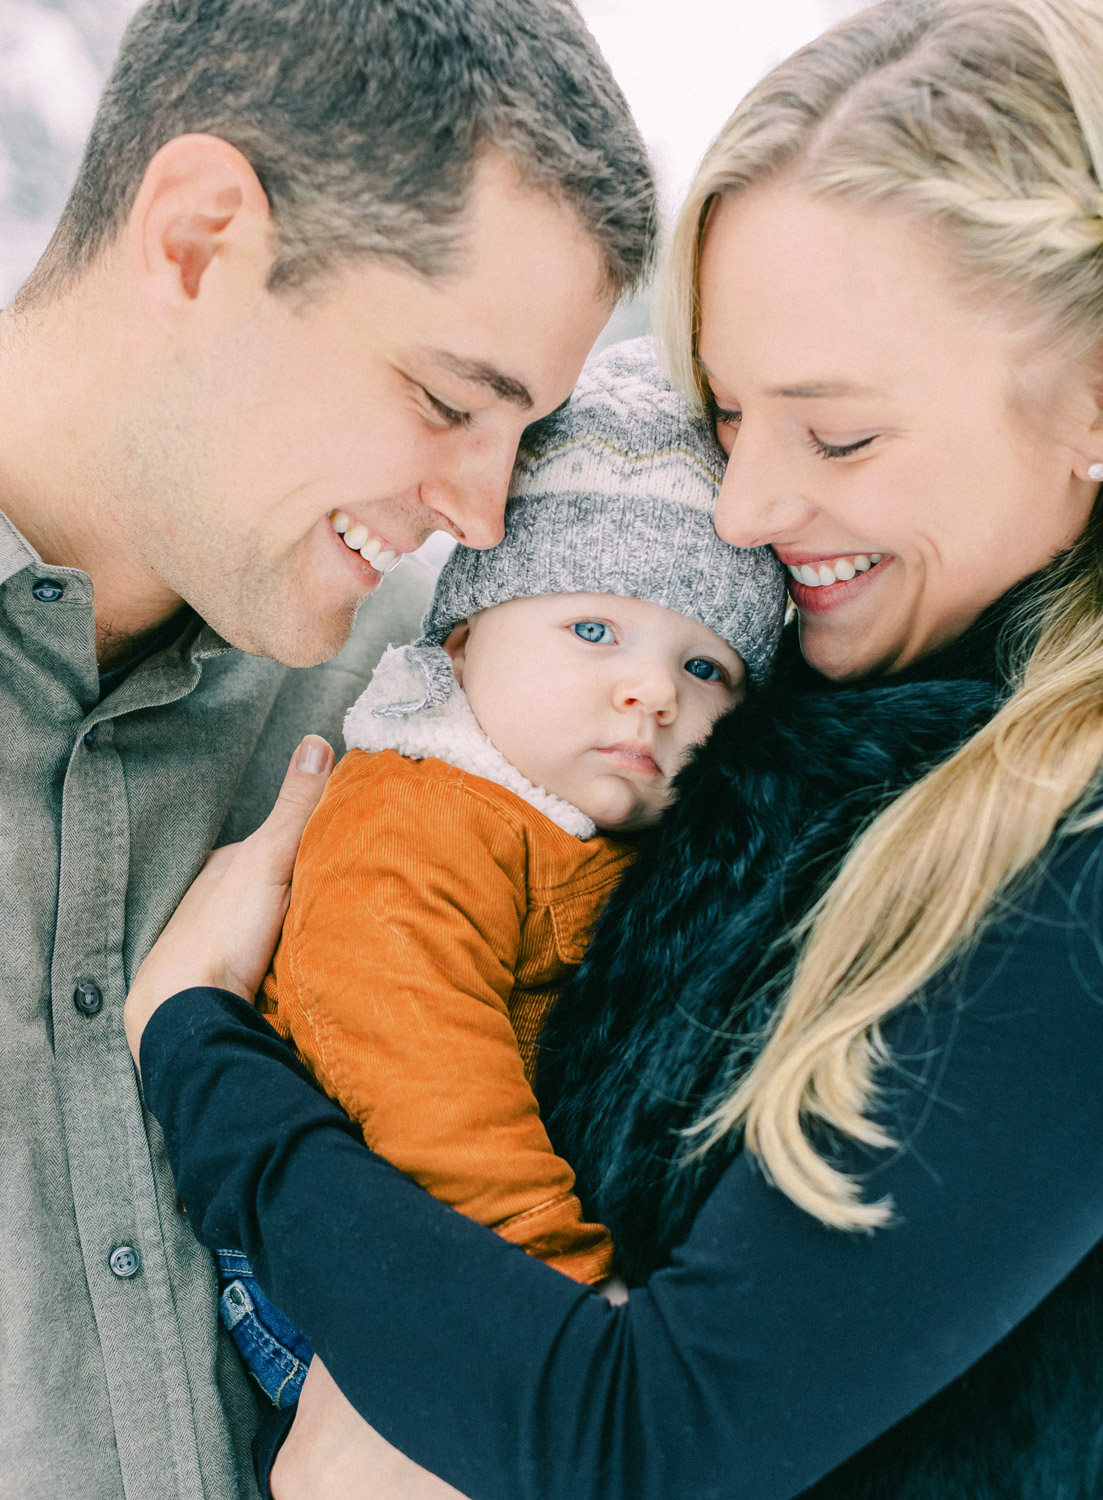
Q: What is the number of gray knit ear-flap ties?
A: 1